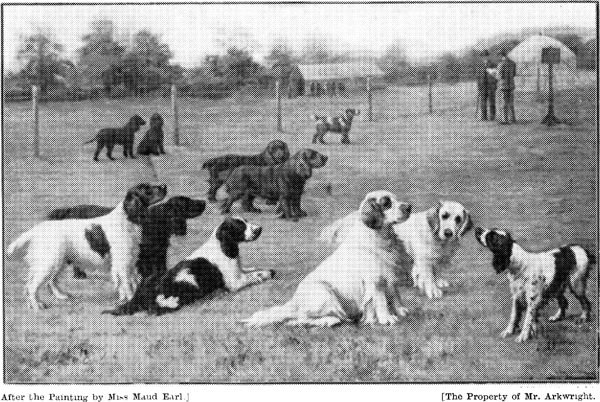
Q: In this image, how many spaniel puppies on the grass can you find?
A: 11